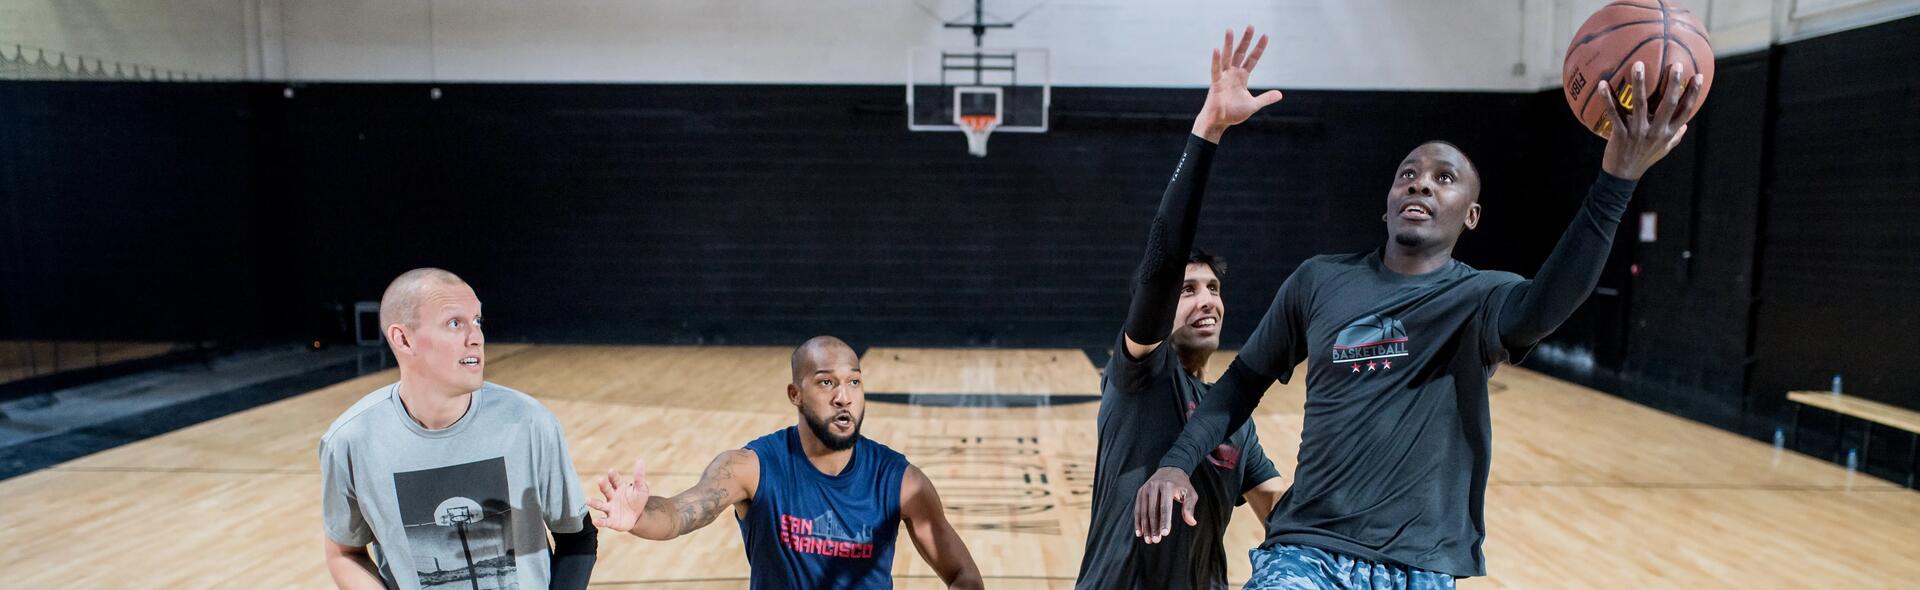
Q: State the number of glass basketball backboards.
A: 1